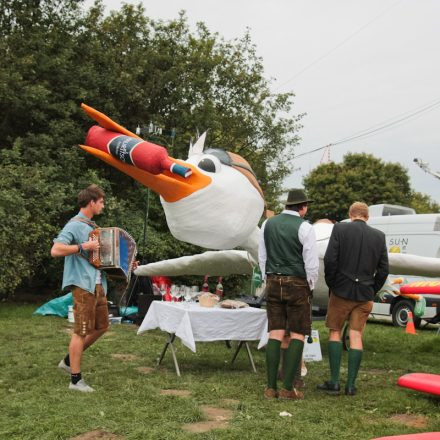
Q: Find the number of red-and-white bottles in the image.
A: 2